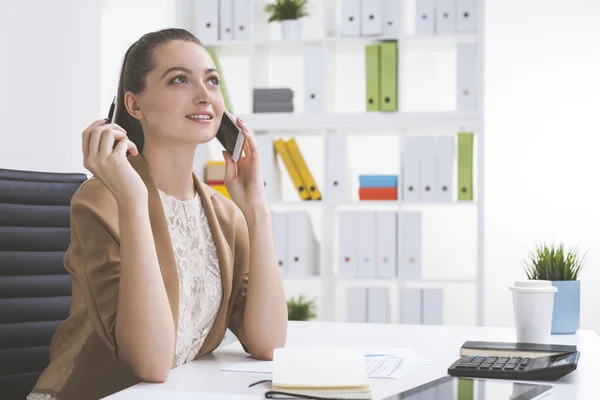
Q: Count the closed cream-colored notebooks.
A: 1